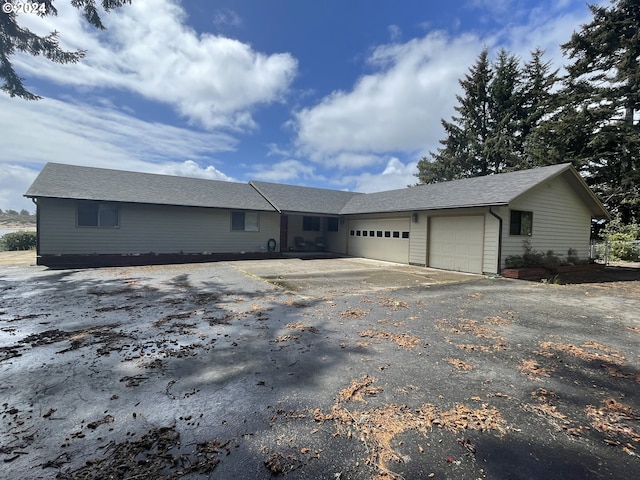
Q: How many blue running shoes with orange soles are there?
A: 0